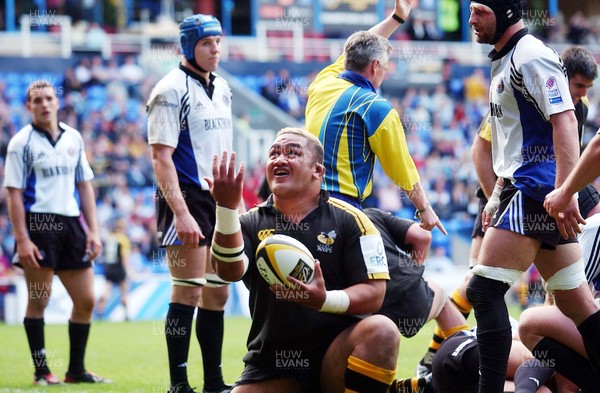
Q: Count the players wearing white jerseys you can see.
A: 3